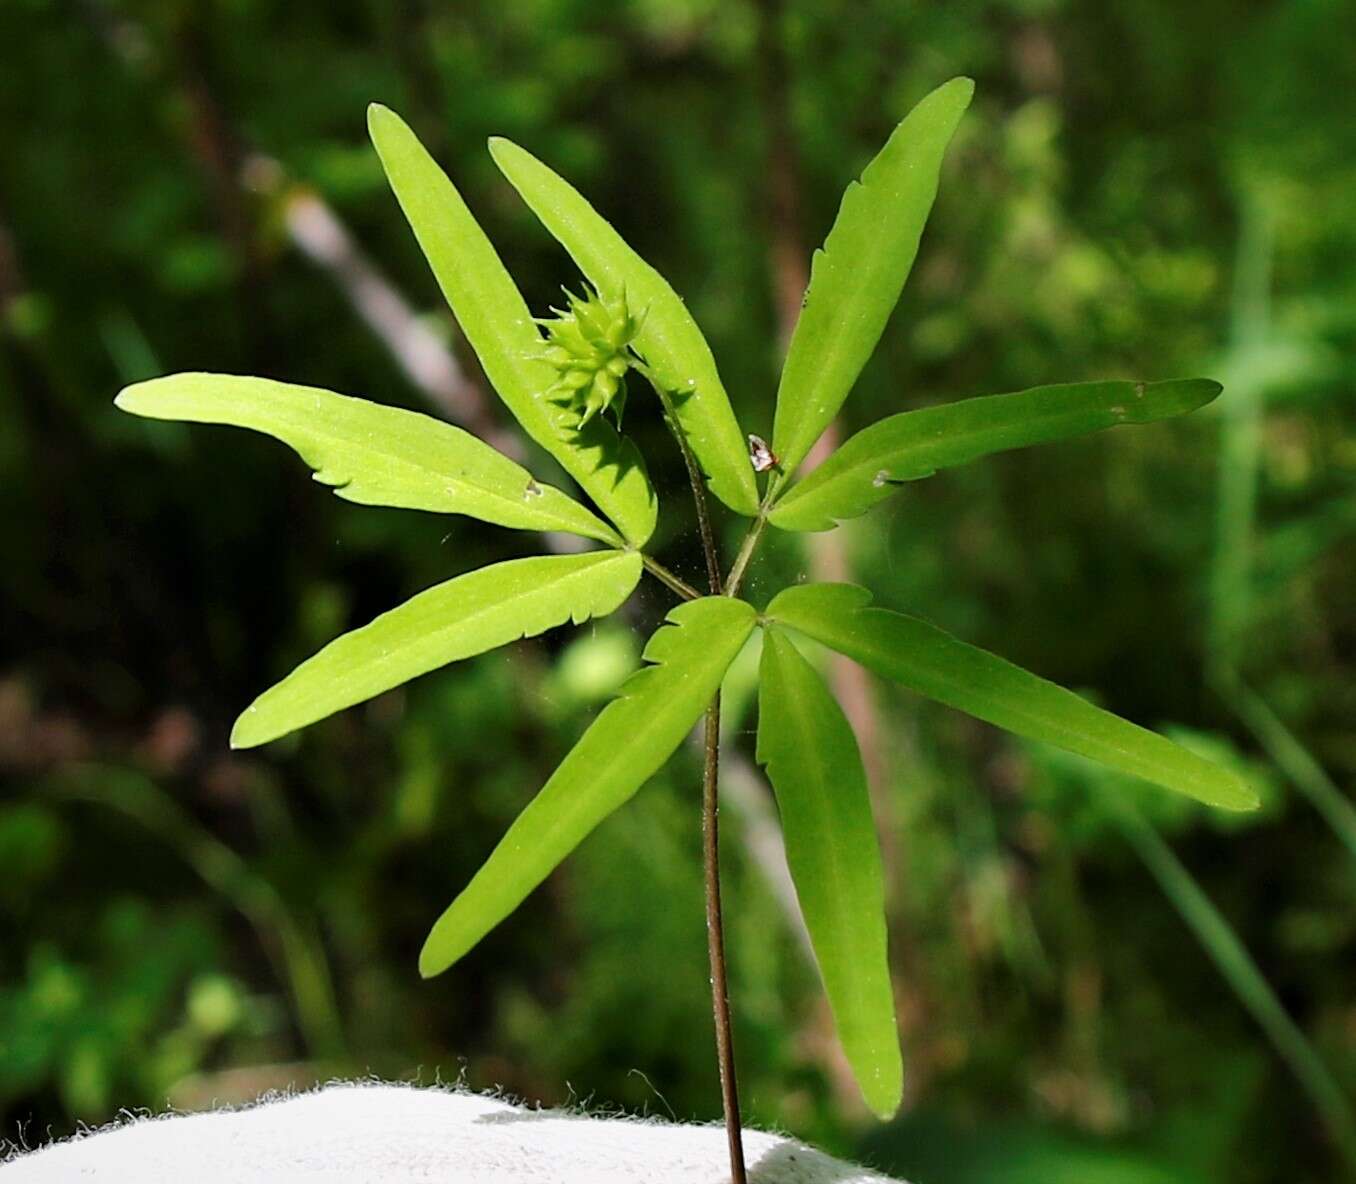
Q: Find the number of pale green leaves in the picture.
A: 9